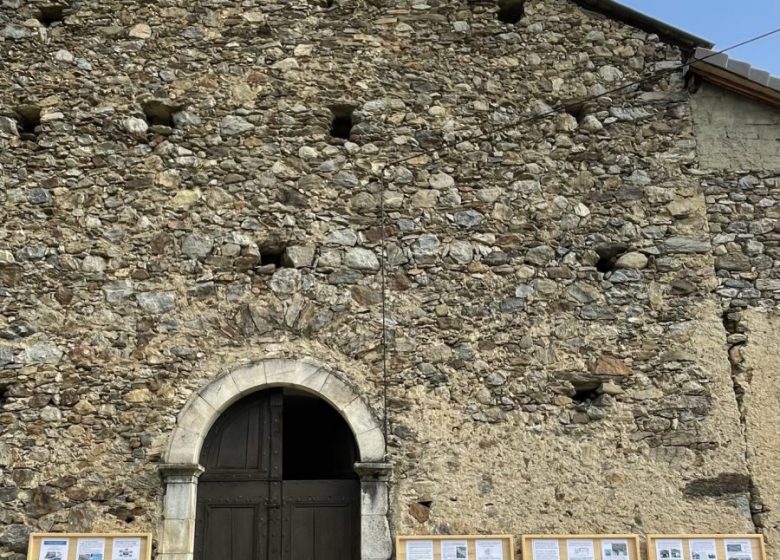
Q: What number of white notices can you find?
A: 12